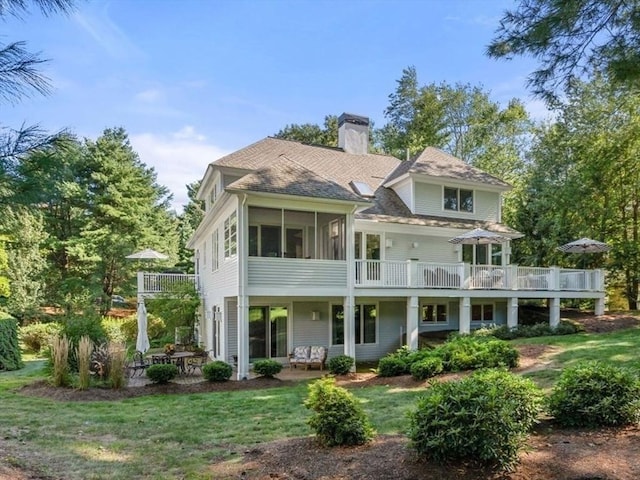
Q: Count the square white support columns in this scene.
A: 7